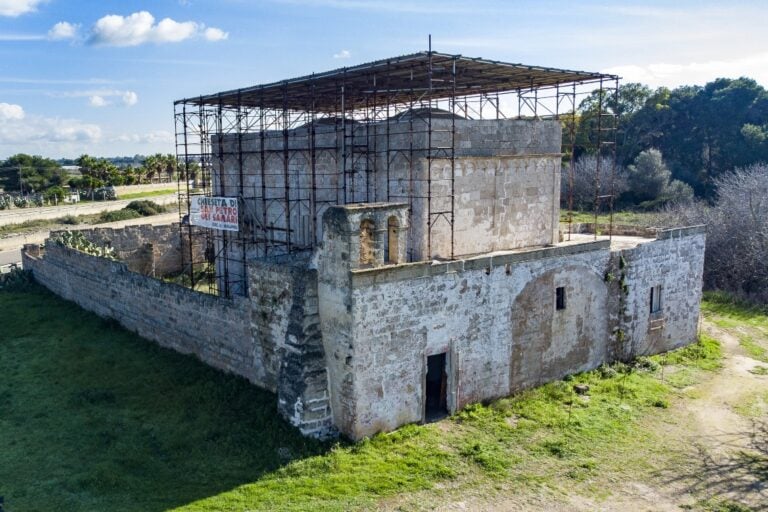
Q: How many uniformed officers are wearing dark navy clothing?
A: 0